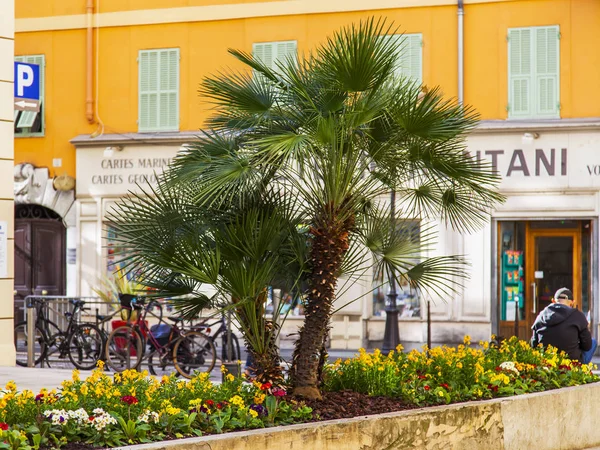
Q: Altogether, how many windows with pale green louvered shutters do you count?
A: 5